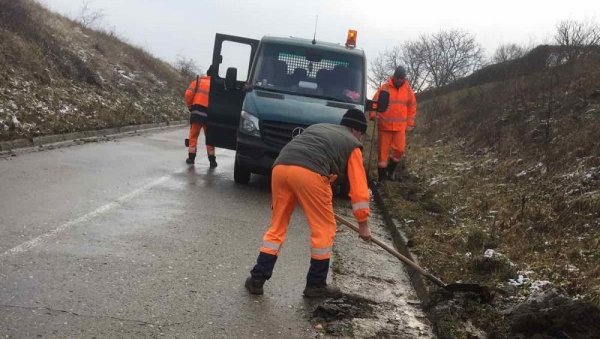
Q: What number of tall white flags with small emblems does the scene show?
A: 0